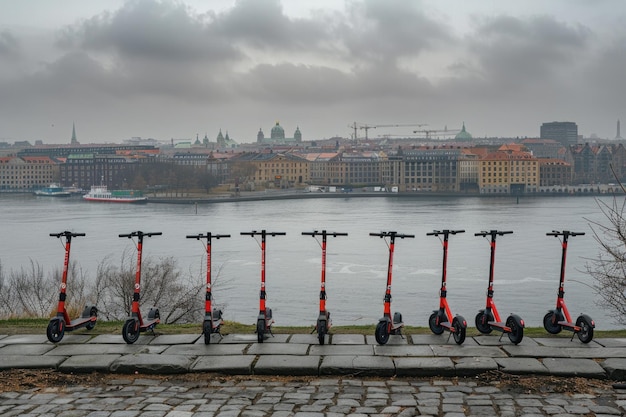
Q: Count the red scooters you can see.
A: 9